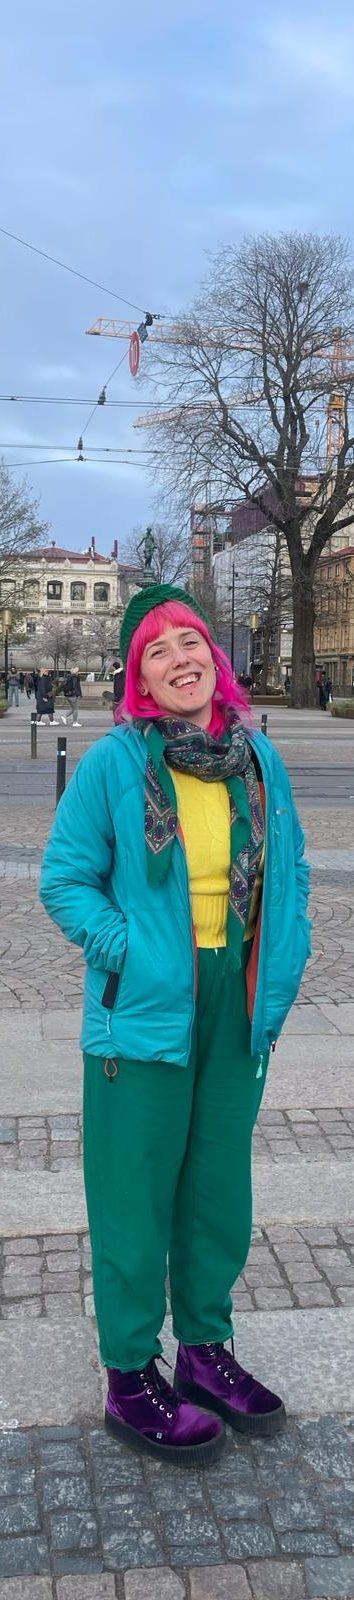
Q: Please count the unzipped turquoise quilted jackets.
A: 1